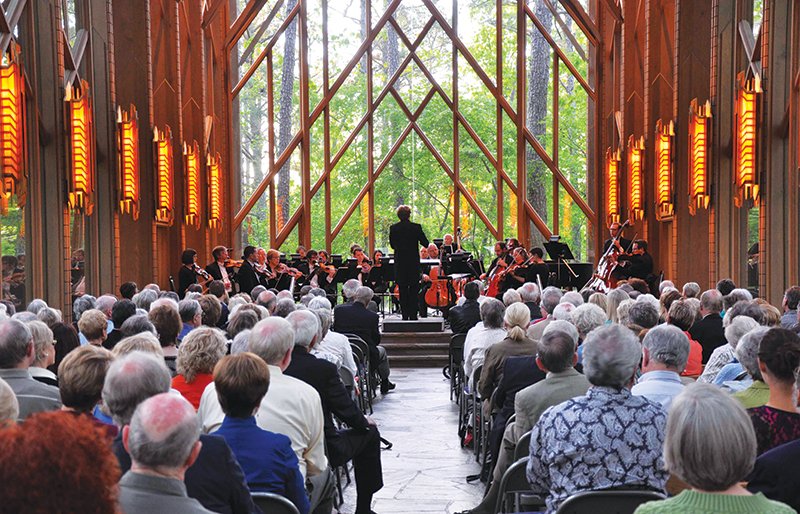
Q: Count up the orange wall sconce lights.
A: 11